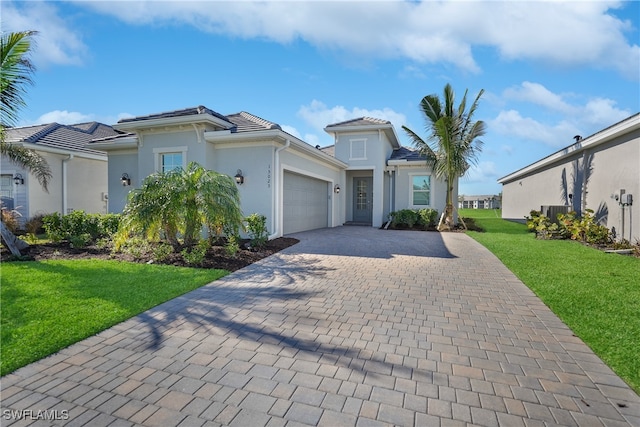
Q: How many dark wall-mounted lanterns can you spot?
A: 4